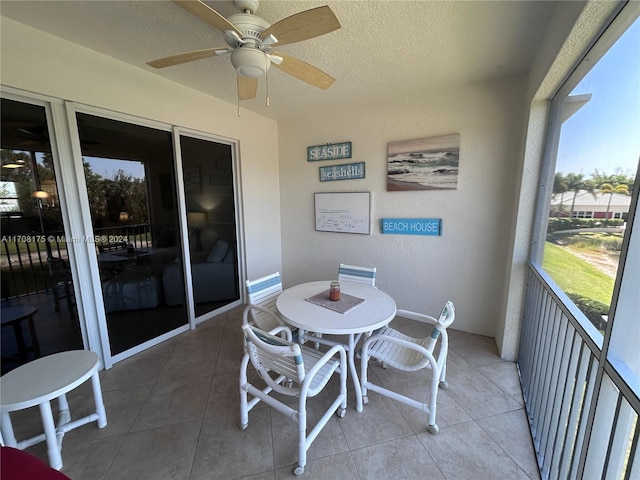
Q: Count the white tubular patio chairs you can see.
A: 4